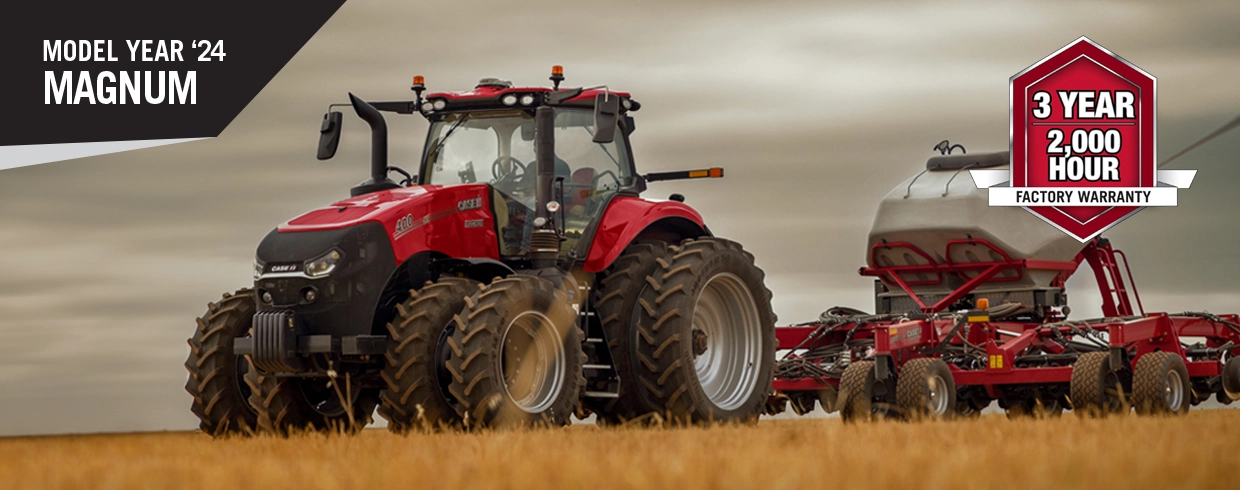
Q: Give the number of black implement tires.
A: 4